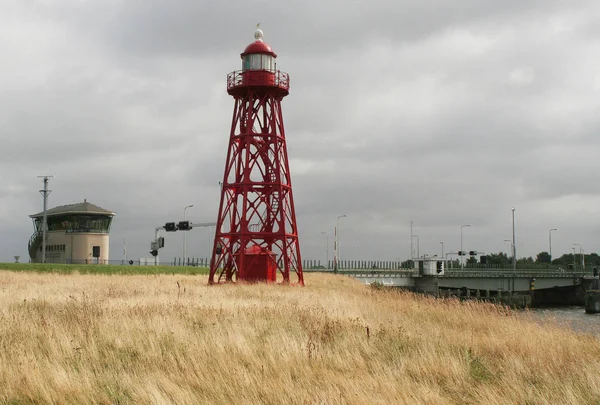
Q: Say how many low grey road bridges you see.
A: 1